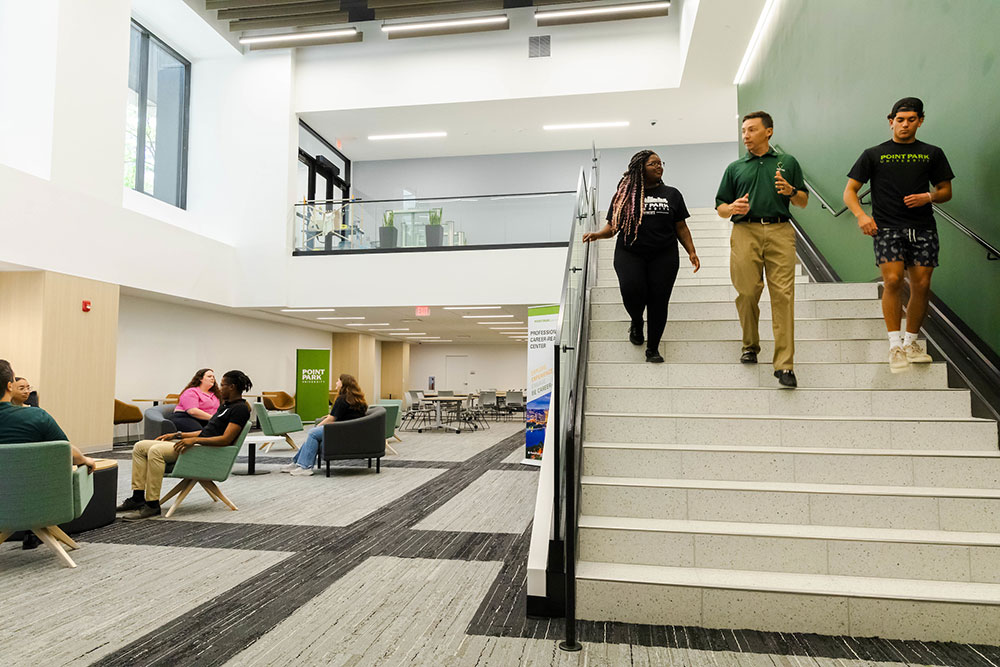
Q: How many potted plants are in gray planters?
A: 2